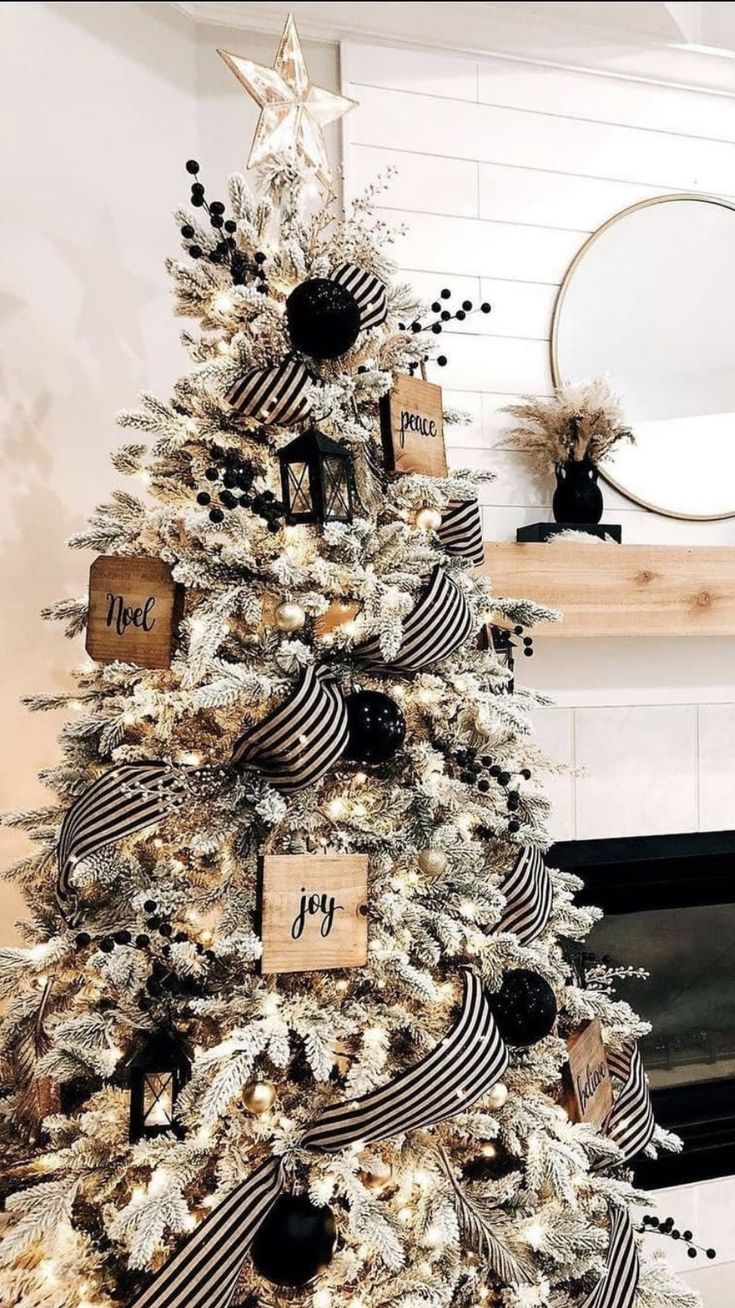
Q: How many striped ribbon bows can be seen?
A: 11